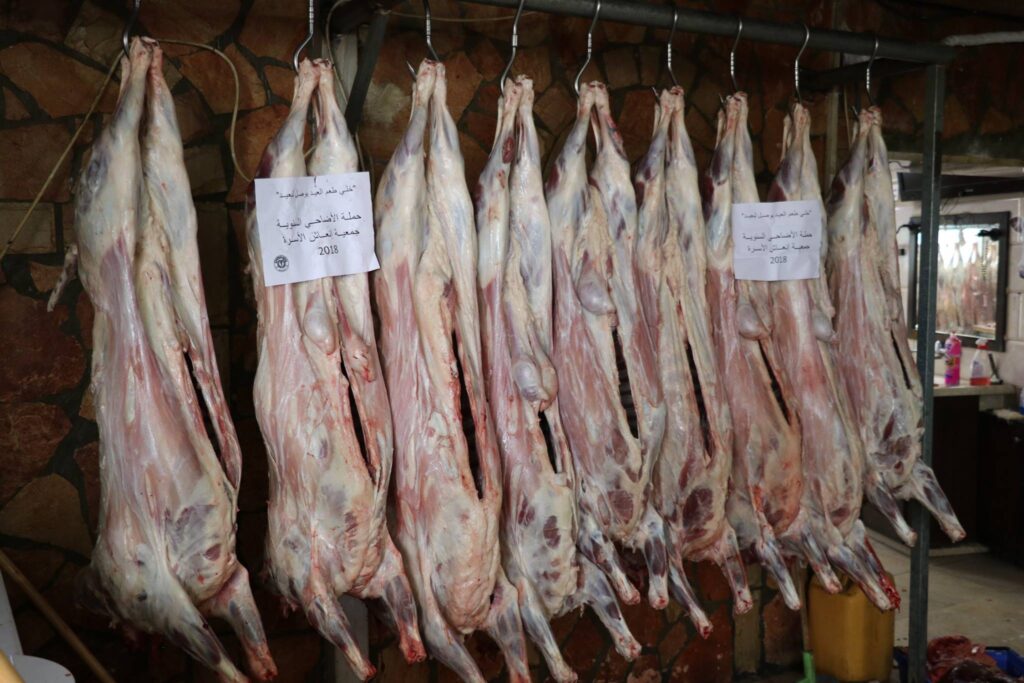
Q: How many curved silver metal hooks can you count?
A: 9